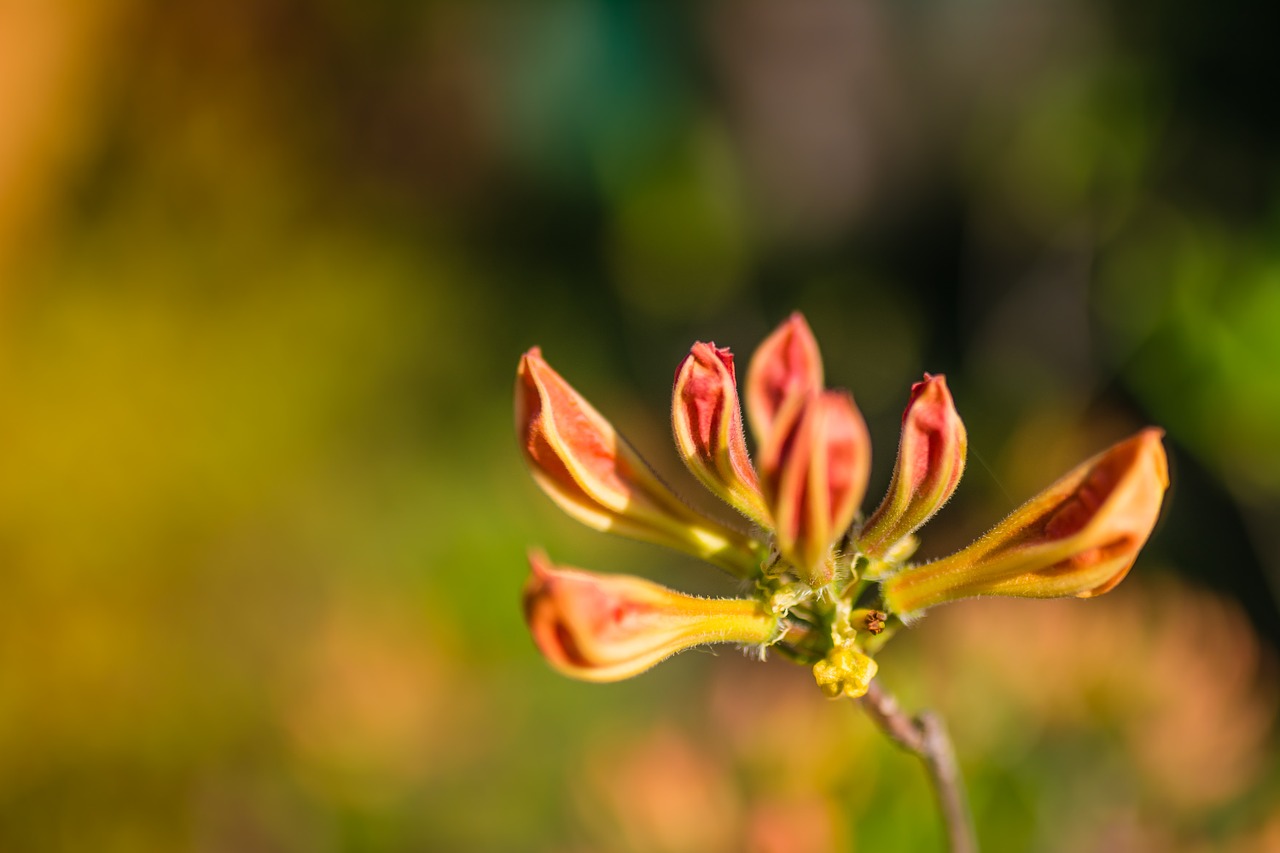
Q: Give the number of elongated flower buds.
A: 7